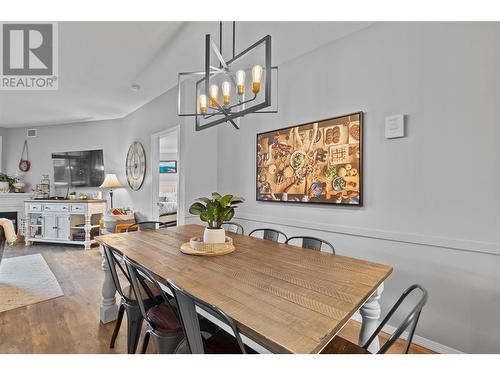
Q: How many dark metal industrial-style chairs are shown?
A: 8